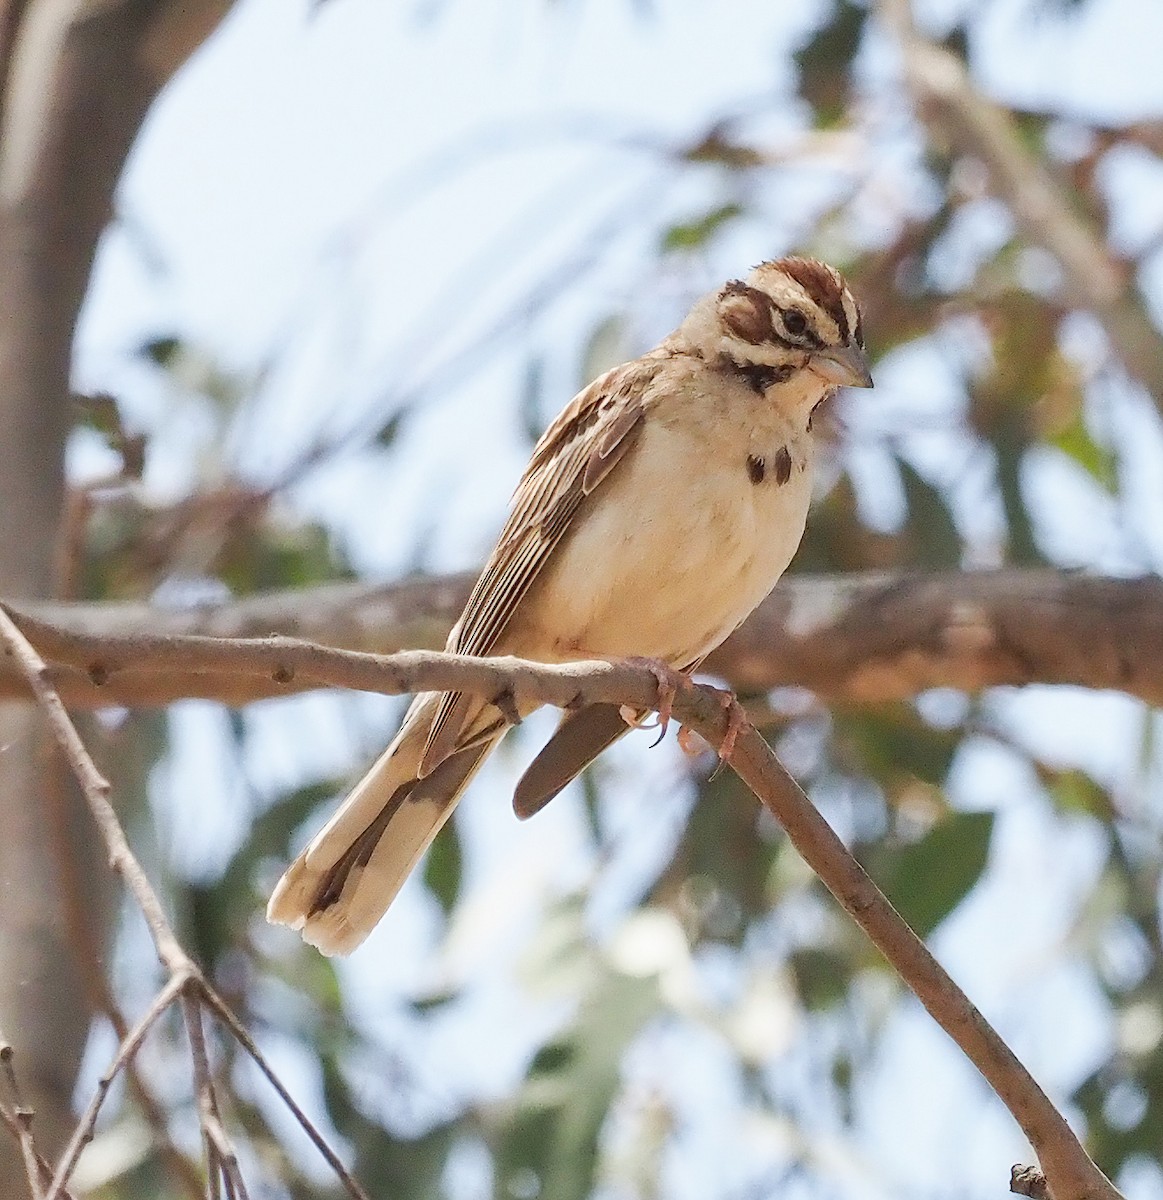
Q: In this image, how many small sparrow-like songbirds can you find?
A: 1